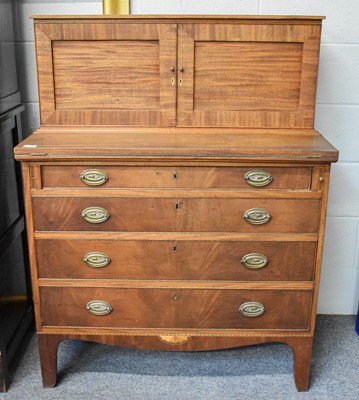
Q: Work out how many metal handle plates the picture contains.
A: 8